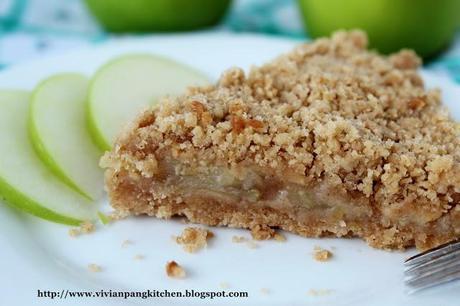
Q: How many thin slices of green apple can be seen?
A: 3